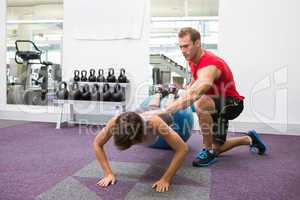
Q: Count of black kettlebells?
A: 12